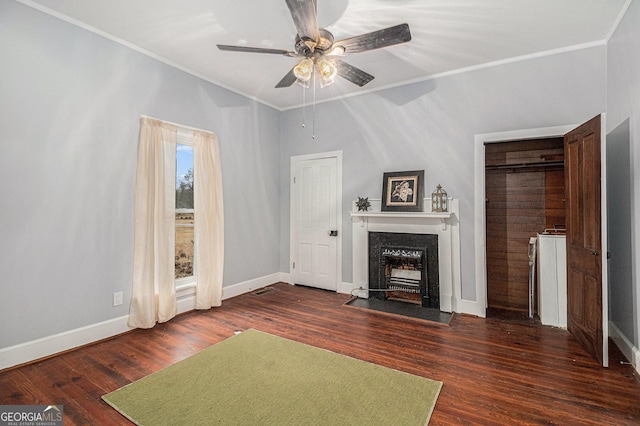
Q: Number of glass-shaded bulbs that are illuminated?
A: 2